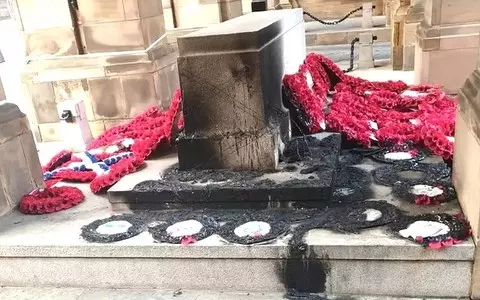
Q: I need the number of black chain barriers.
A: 2